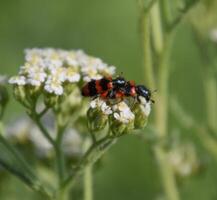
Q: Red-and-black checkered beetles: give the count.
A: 2